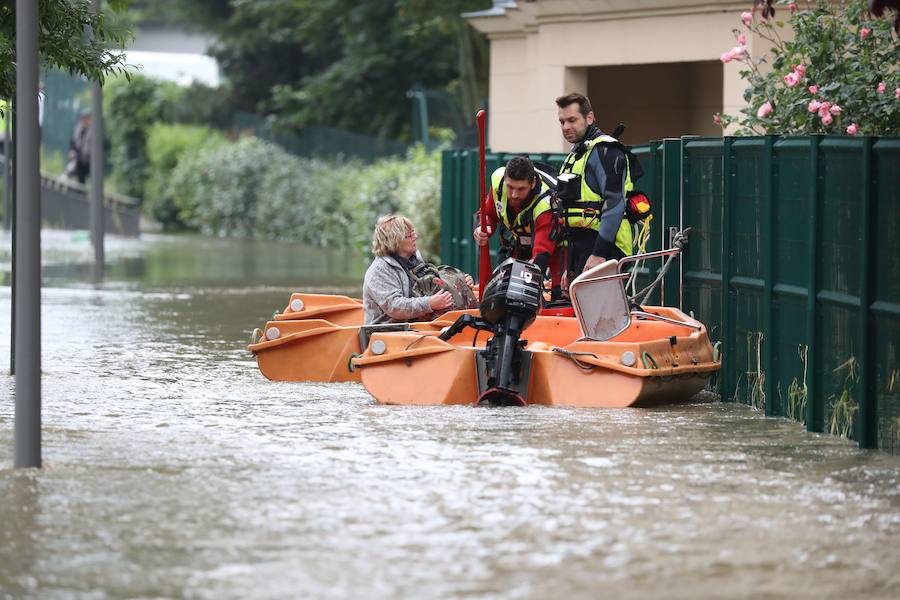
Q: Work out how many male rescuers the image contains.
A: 2